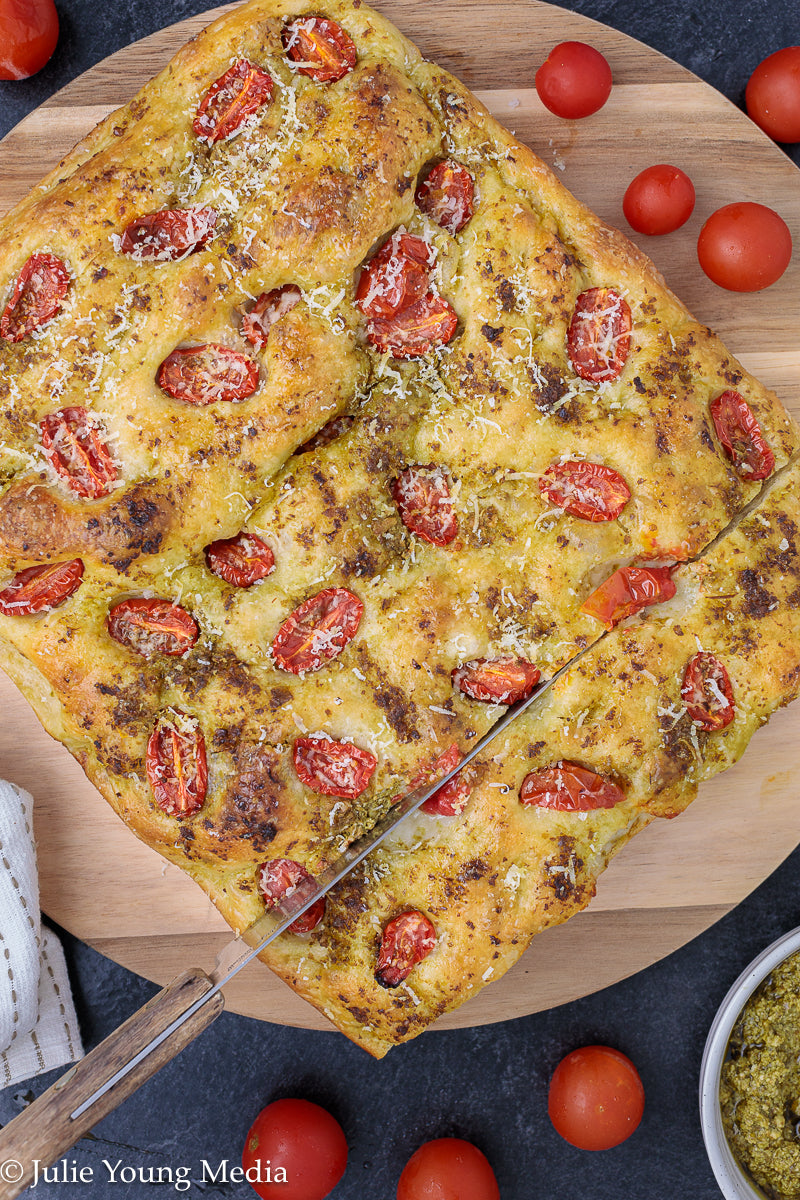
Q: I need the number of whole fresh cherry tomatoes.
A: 8